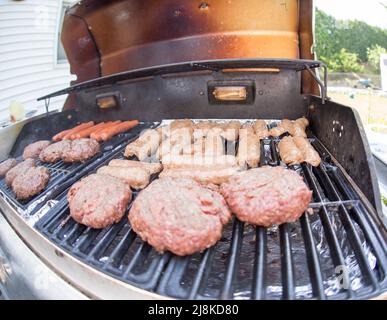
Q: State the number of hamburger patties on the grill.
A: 9